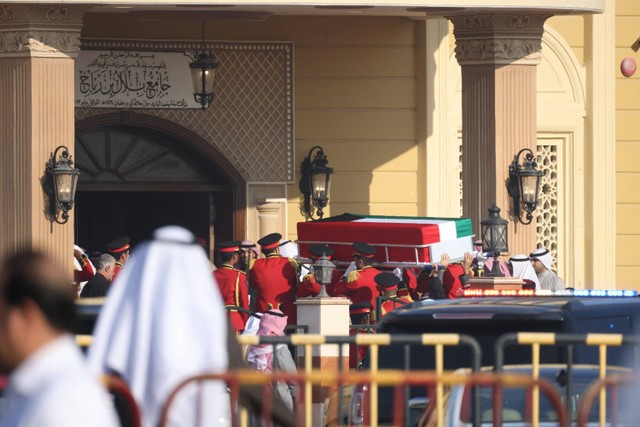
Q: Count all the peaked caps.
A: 7